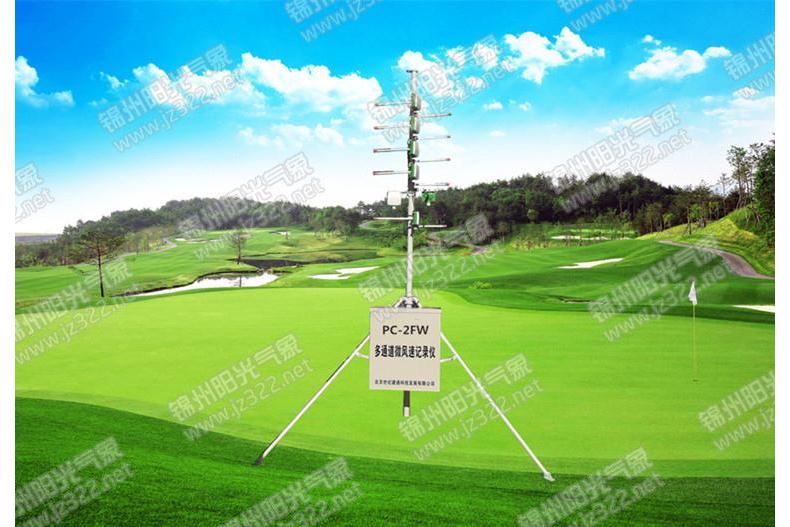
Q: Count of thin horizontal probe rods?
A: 10